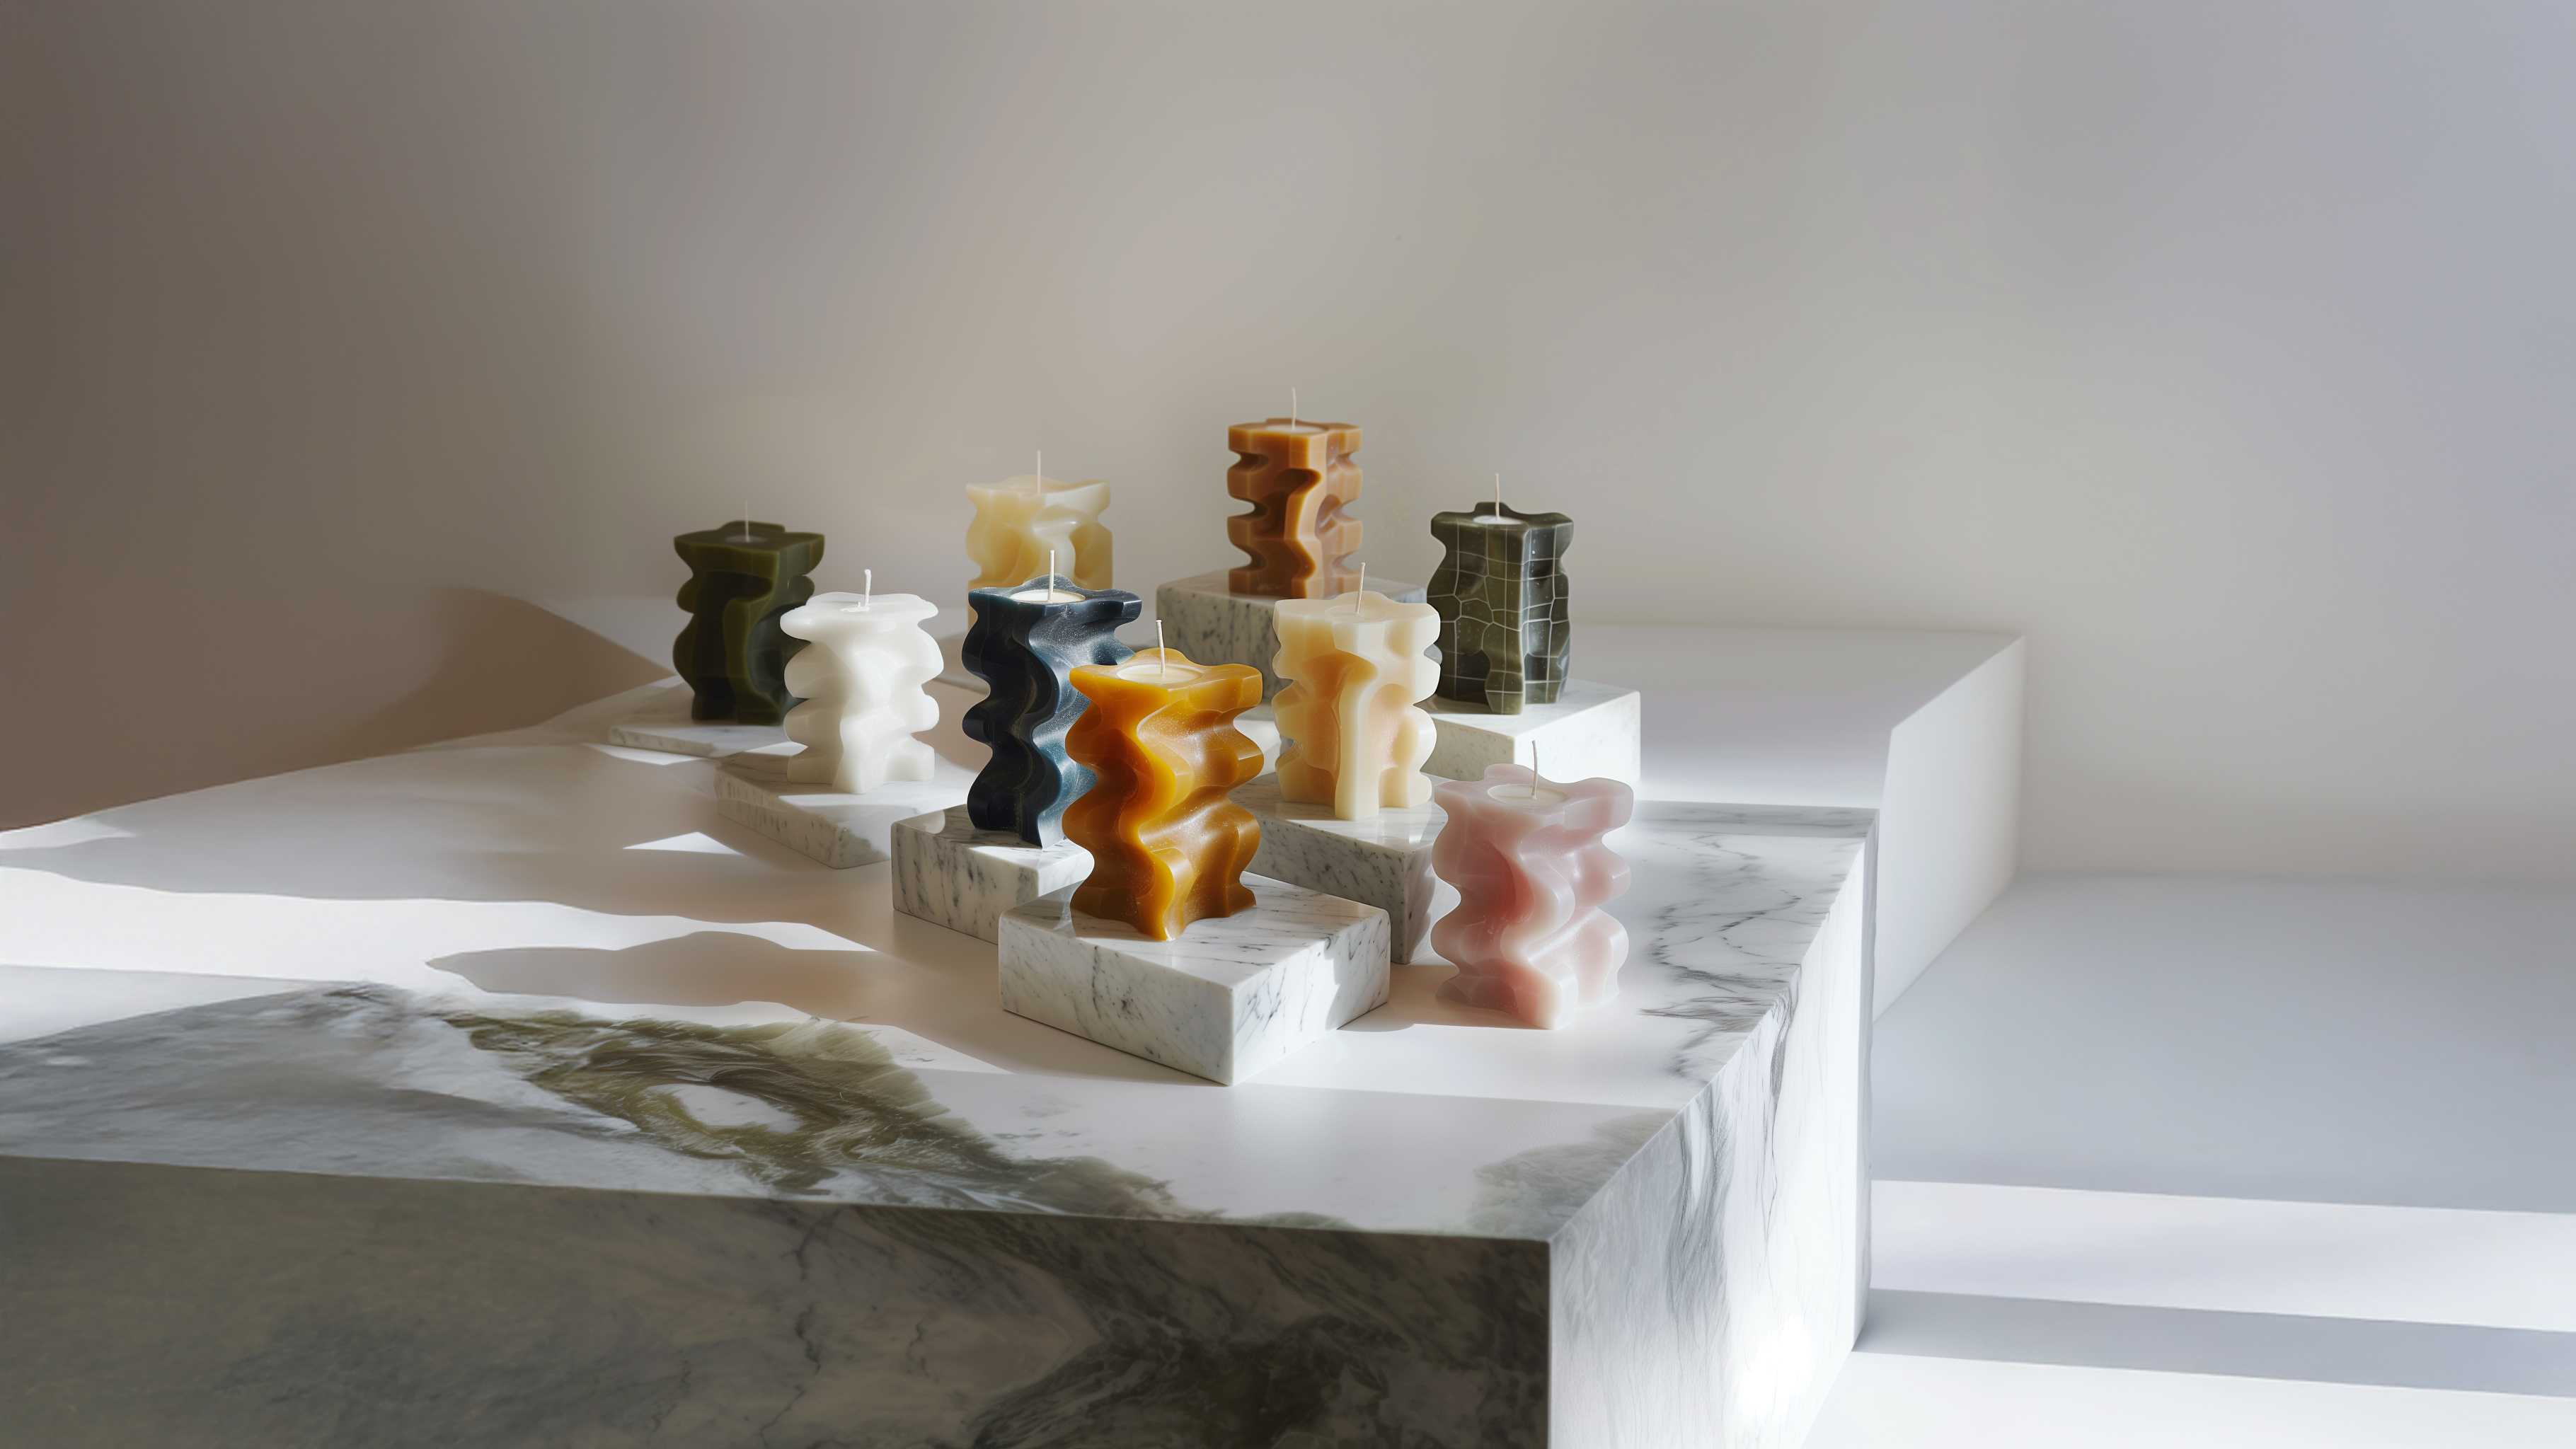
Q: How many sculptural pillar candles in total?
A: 9